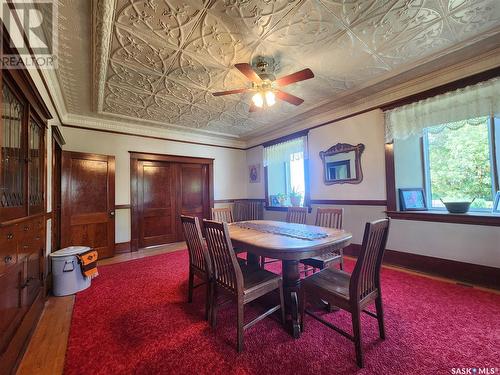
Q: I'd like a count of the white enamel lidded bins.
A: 1